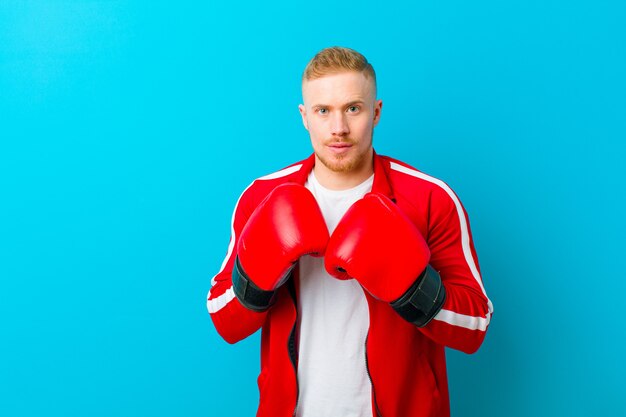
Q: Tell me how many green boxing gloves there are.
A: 0